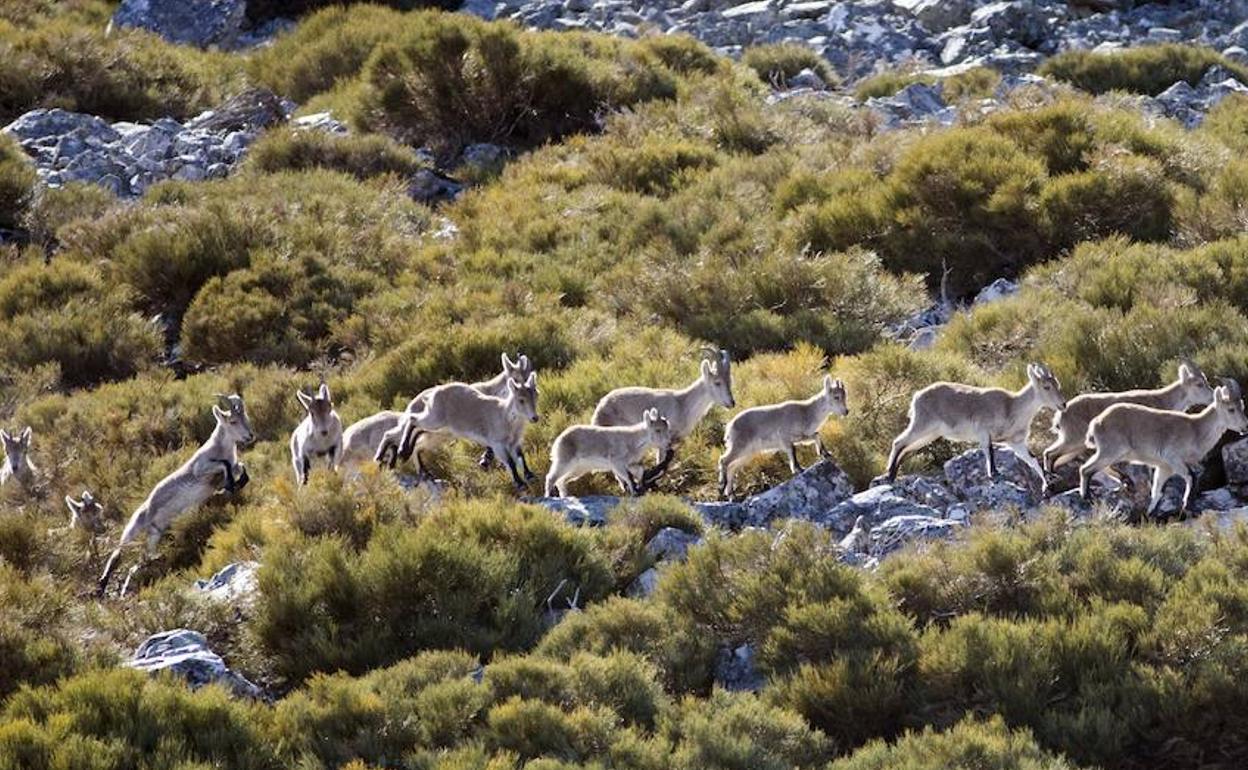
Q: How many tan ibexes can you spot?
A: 13